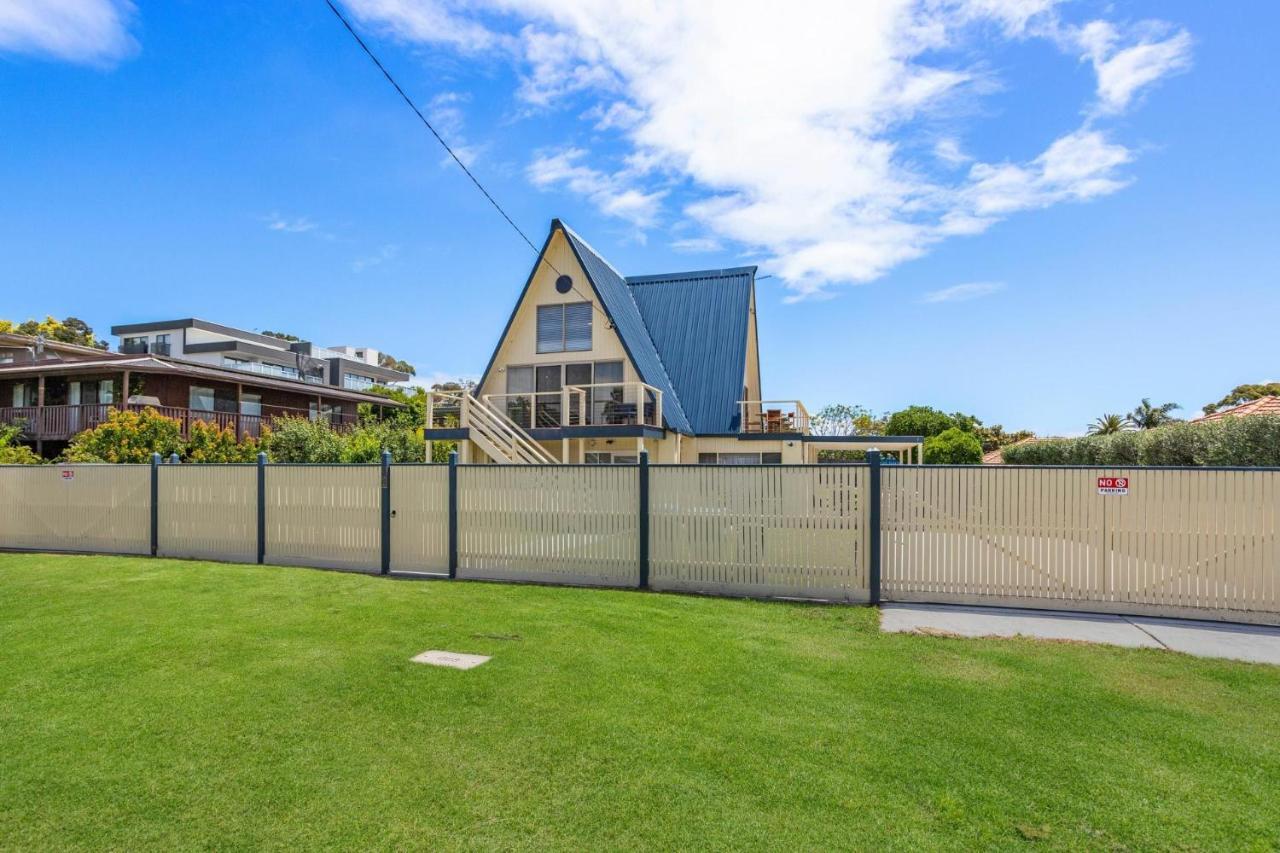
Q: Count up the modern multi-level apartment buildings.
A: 1